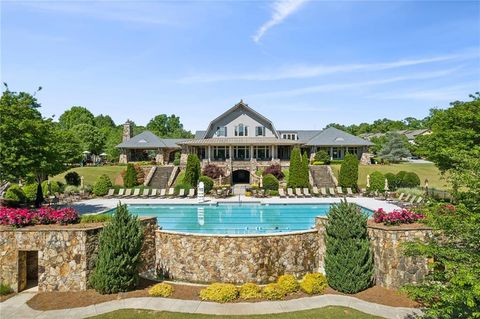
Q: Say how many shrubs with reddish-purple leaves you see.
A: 2